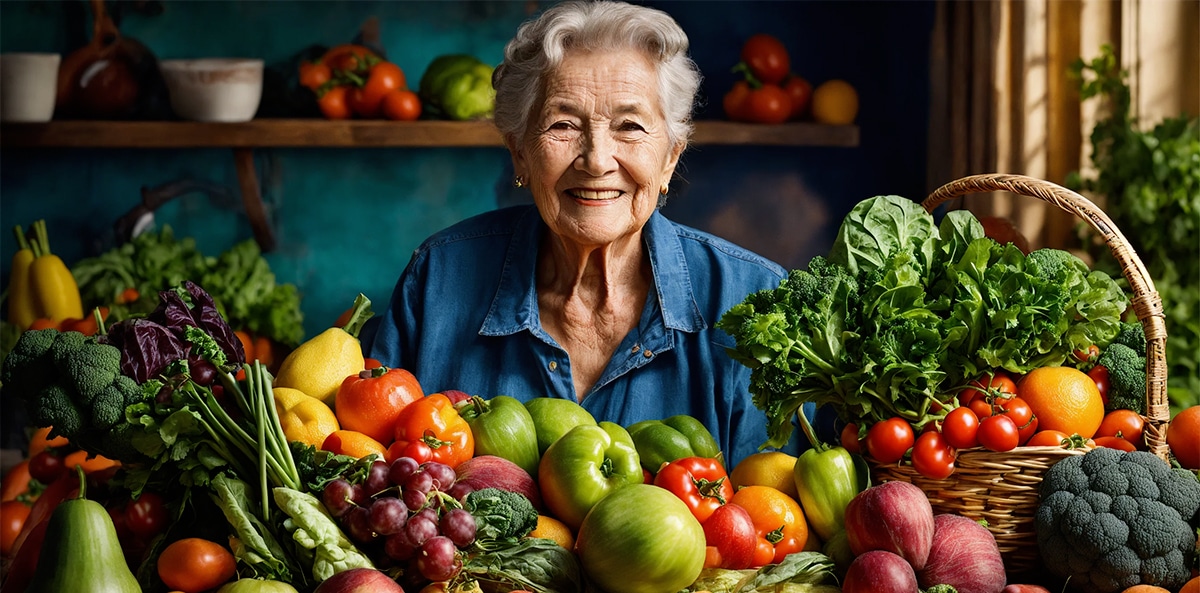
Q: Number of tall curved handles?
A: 1